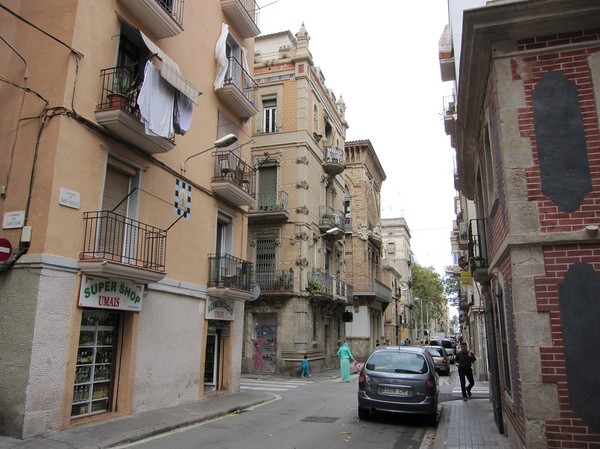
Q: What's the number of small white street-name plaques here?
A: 2